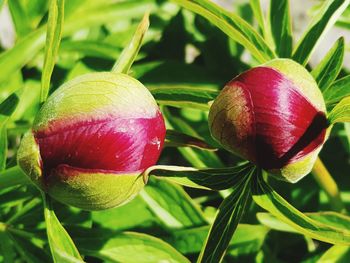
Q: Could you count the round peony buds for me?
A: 2